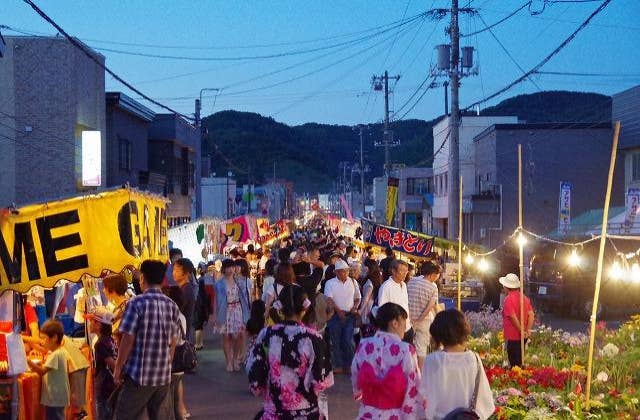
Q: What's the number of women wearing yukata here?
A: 2